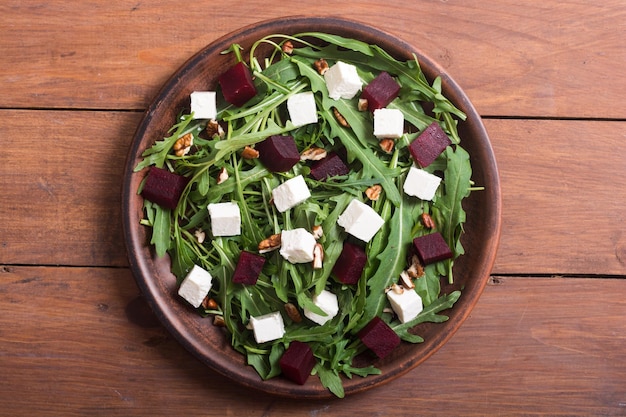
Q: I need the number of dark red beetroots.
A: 11